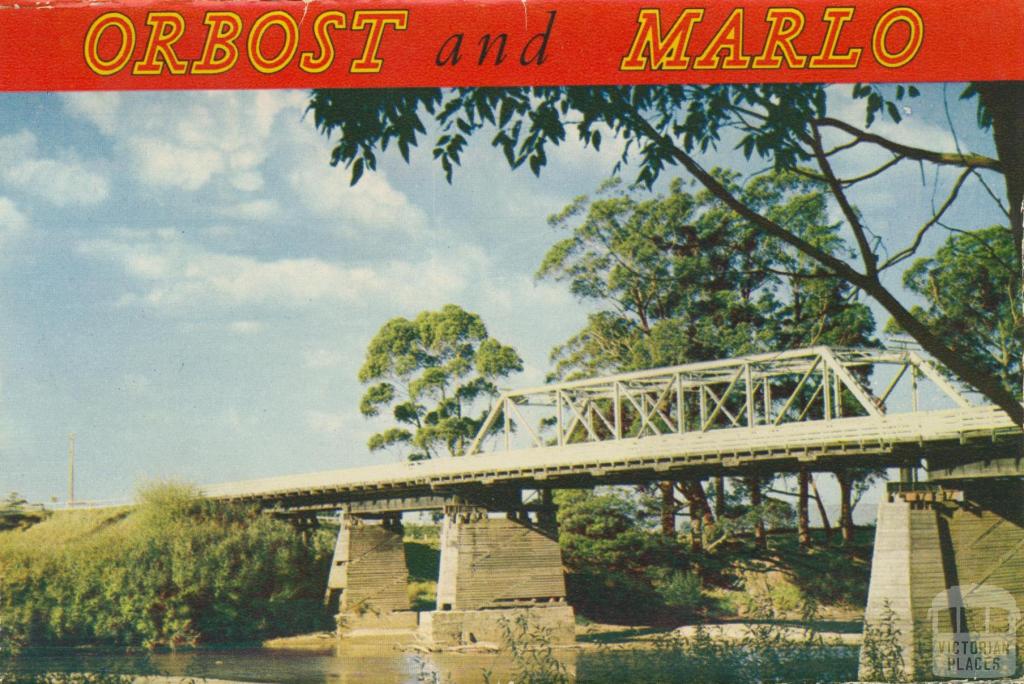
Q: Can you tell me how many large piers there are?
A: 3